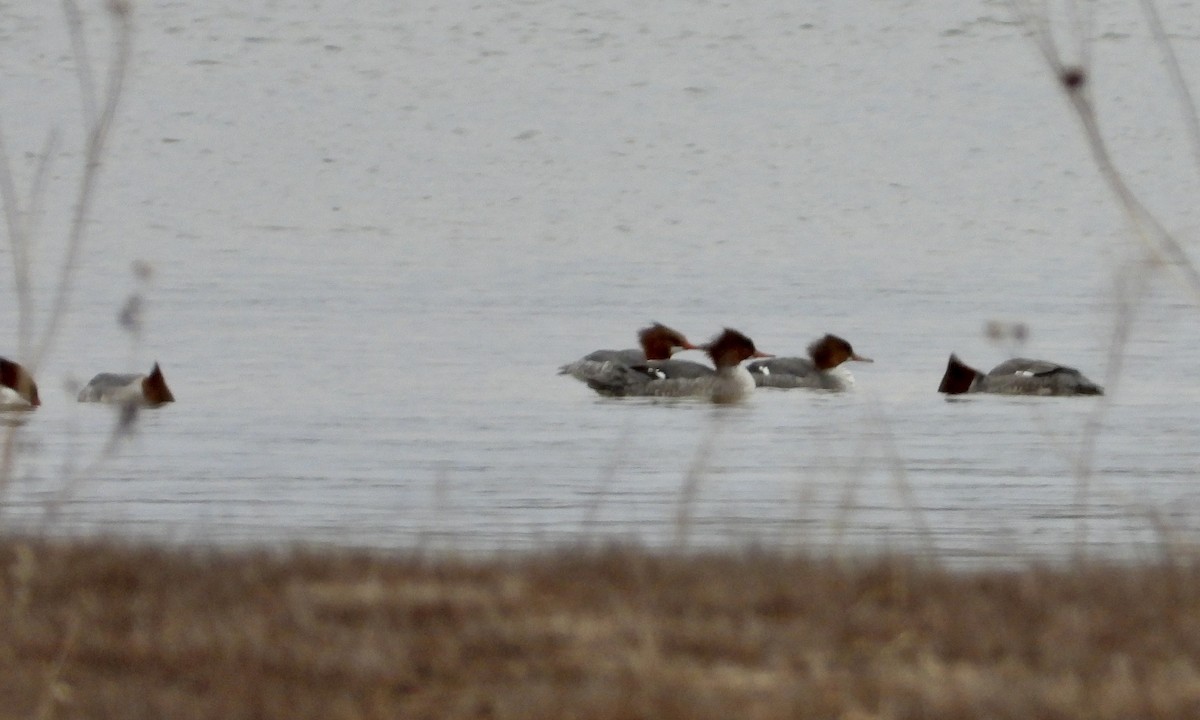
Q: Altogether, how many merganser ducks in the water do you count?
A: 6